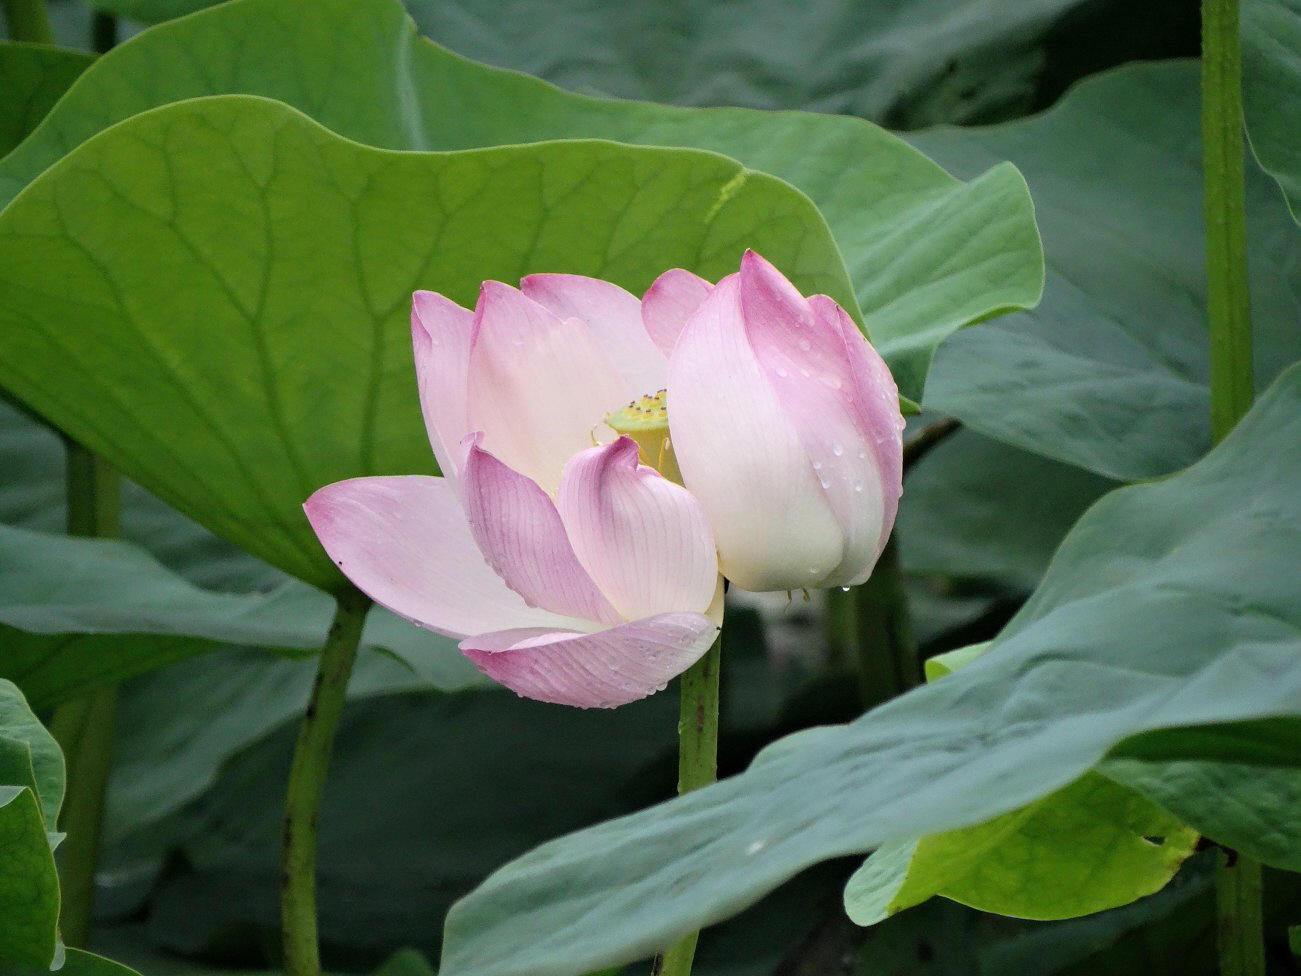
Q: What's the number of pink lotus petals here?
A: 11